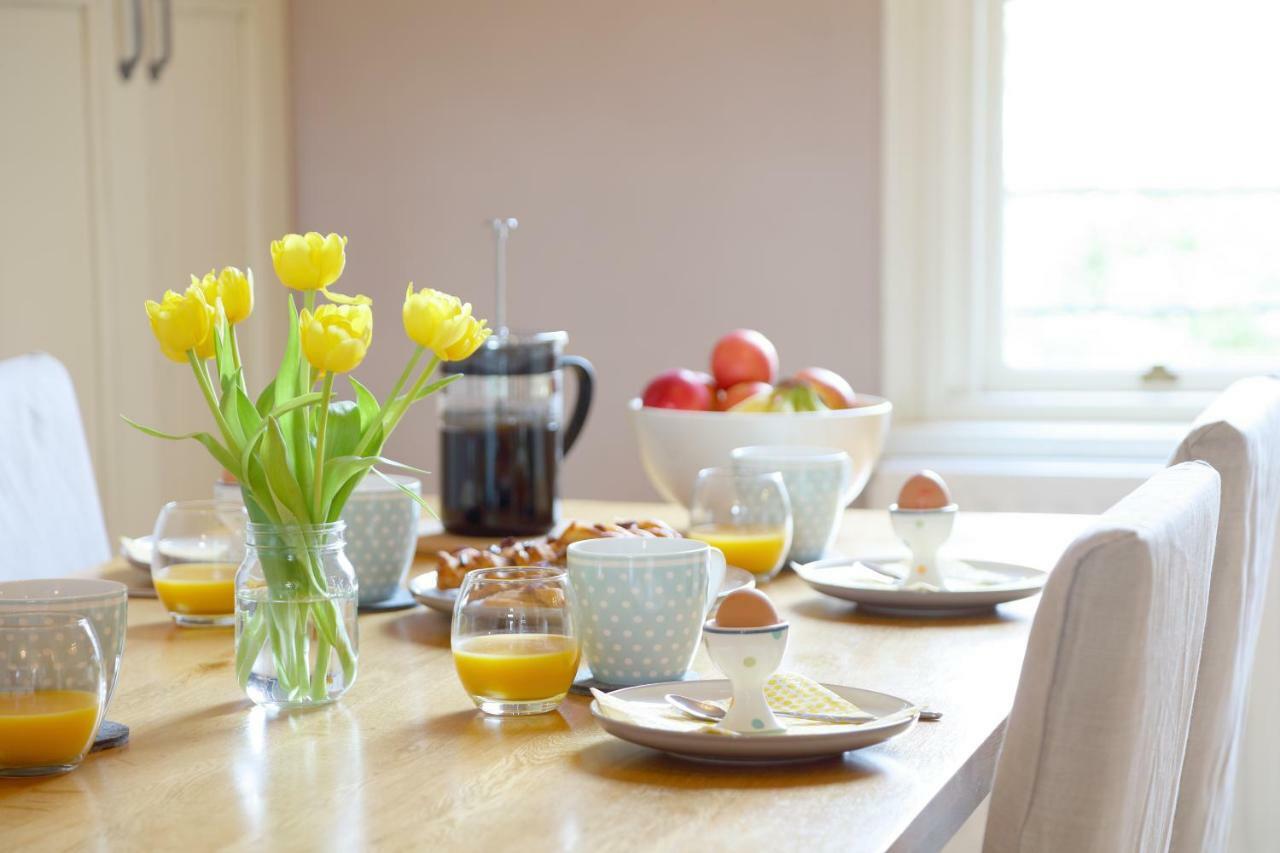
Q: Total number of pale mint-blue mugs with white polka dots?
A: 4